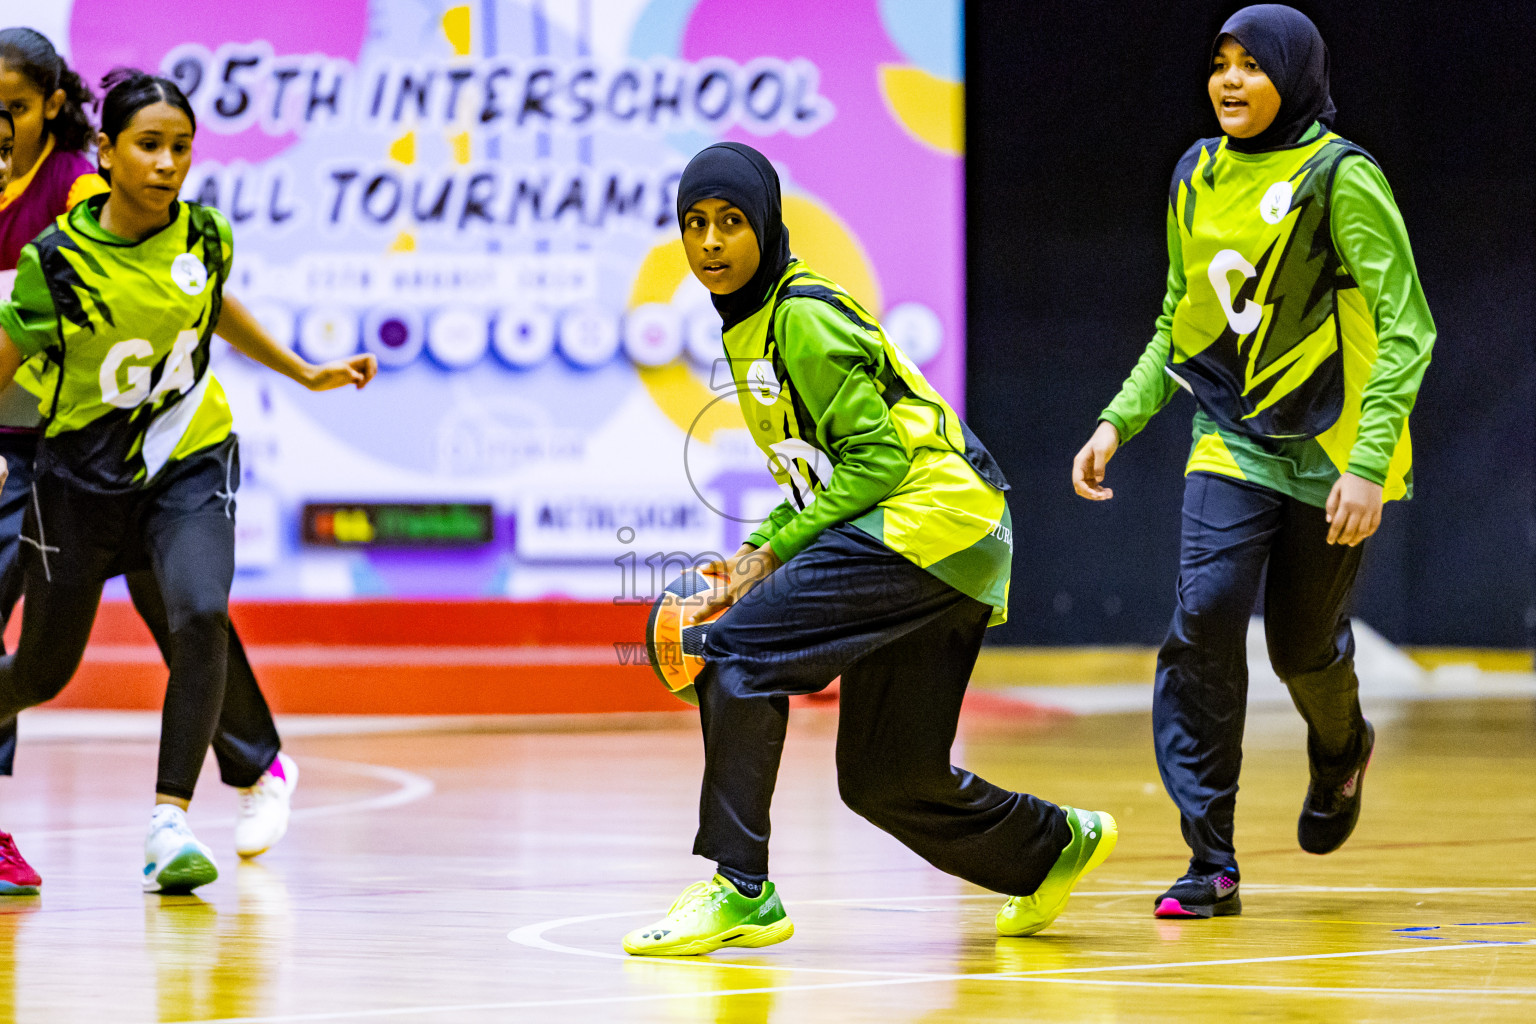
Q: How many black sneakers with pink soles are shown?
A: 2